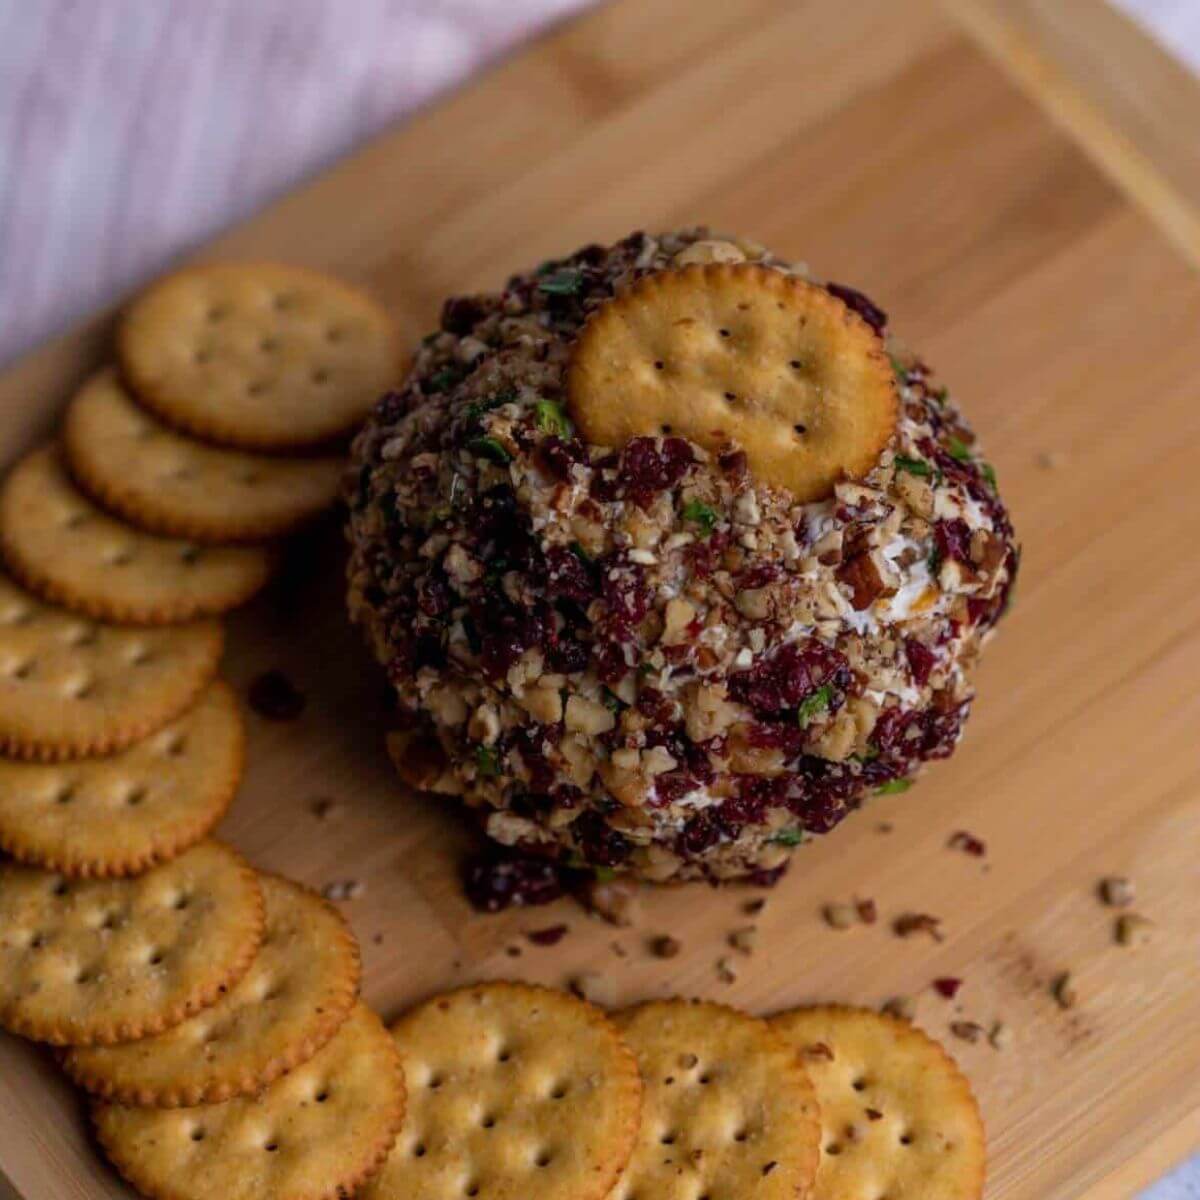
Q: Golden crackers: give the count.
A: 12